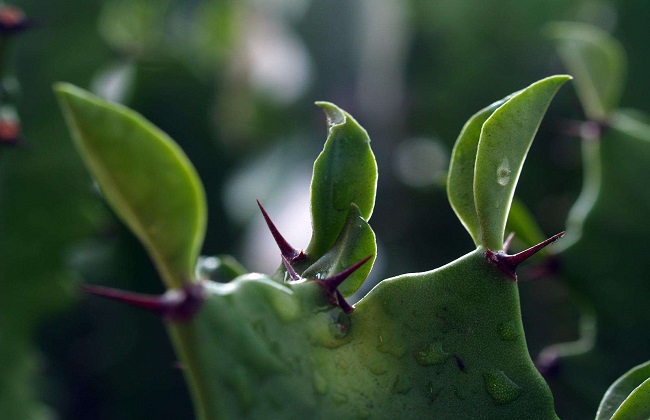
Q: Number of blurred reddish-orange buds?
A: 2